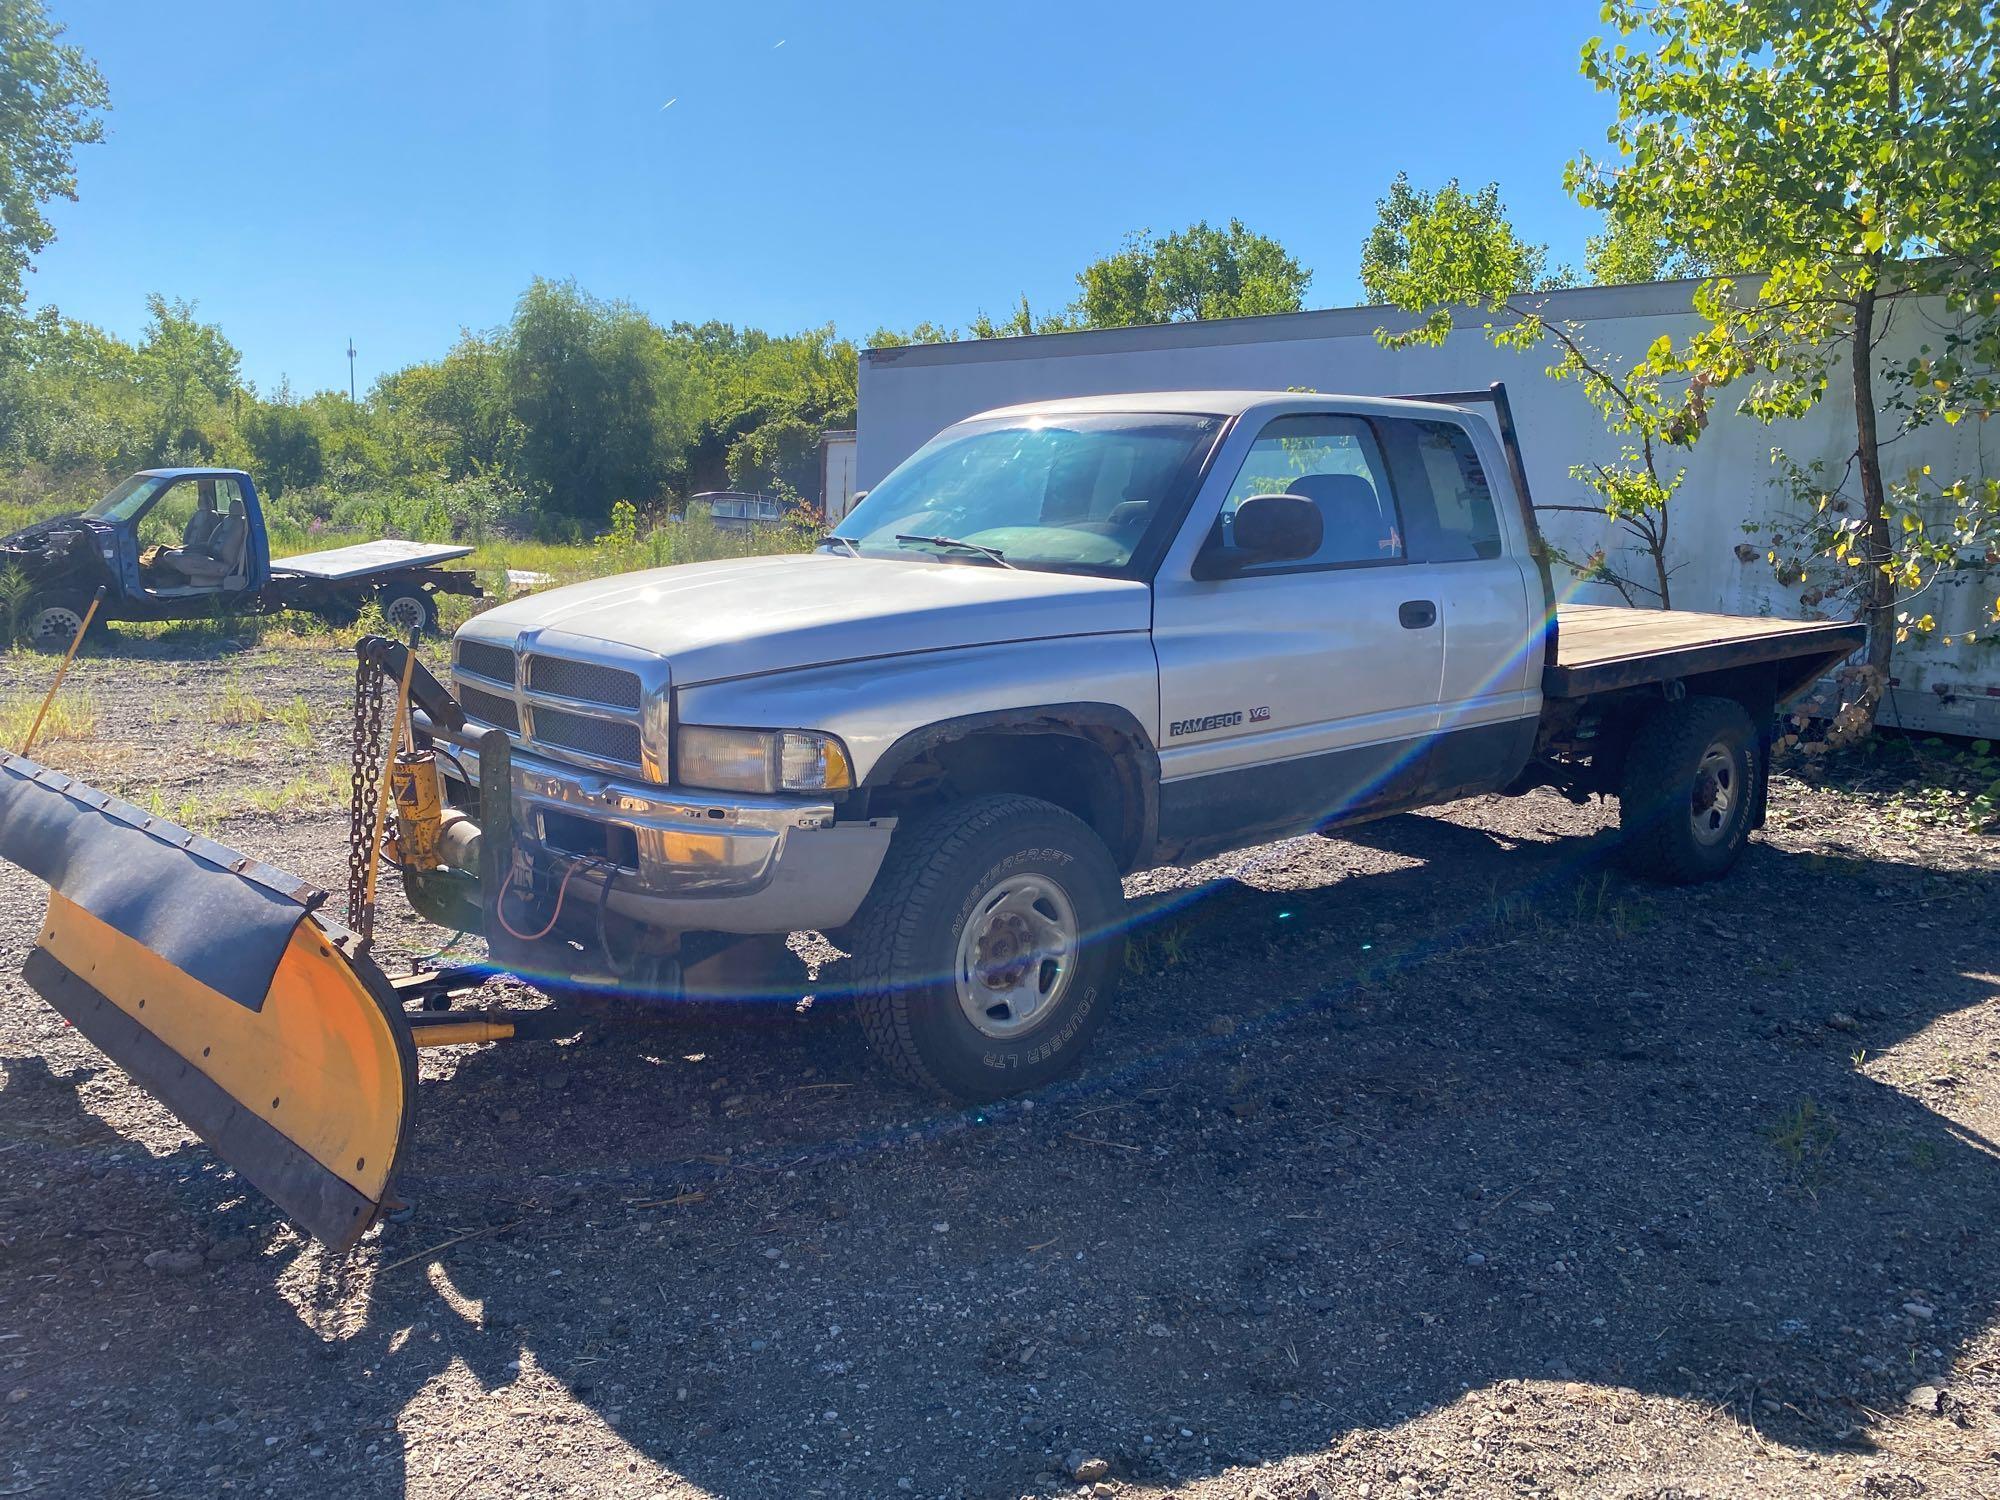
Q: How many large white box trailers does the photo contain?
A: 1